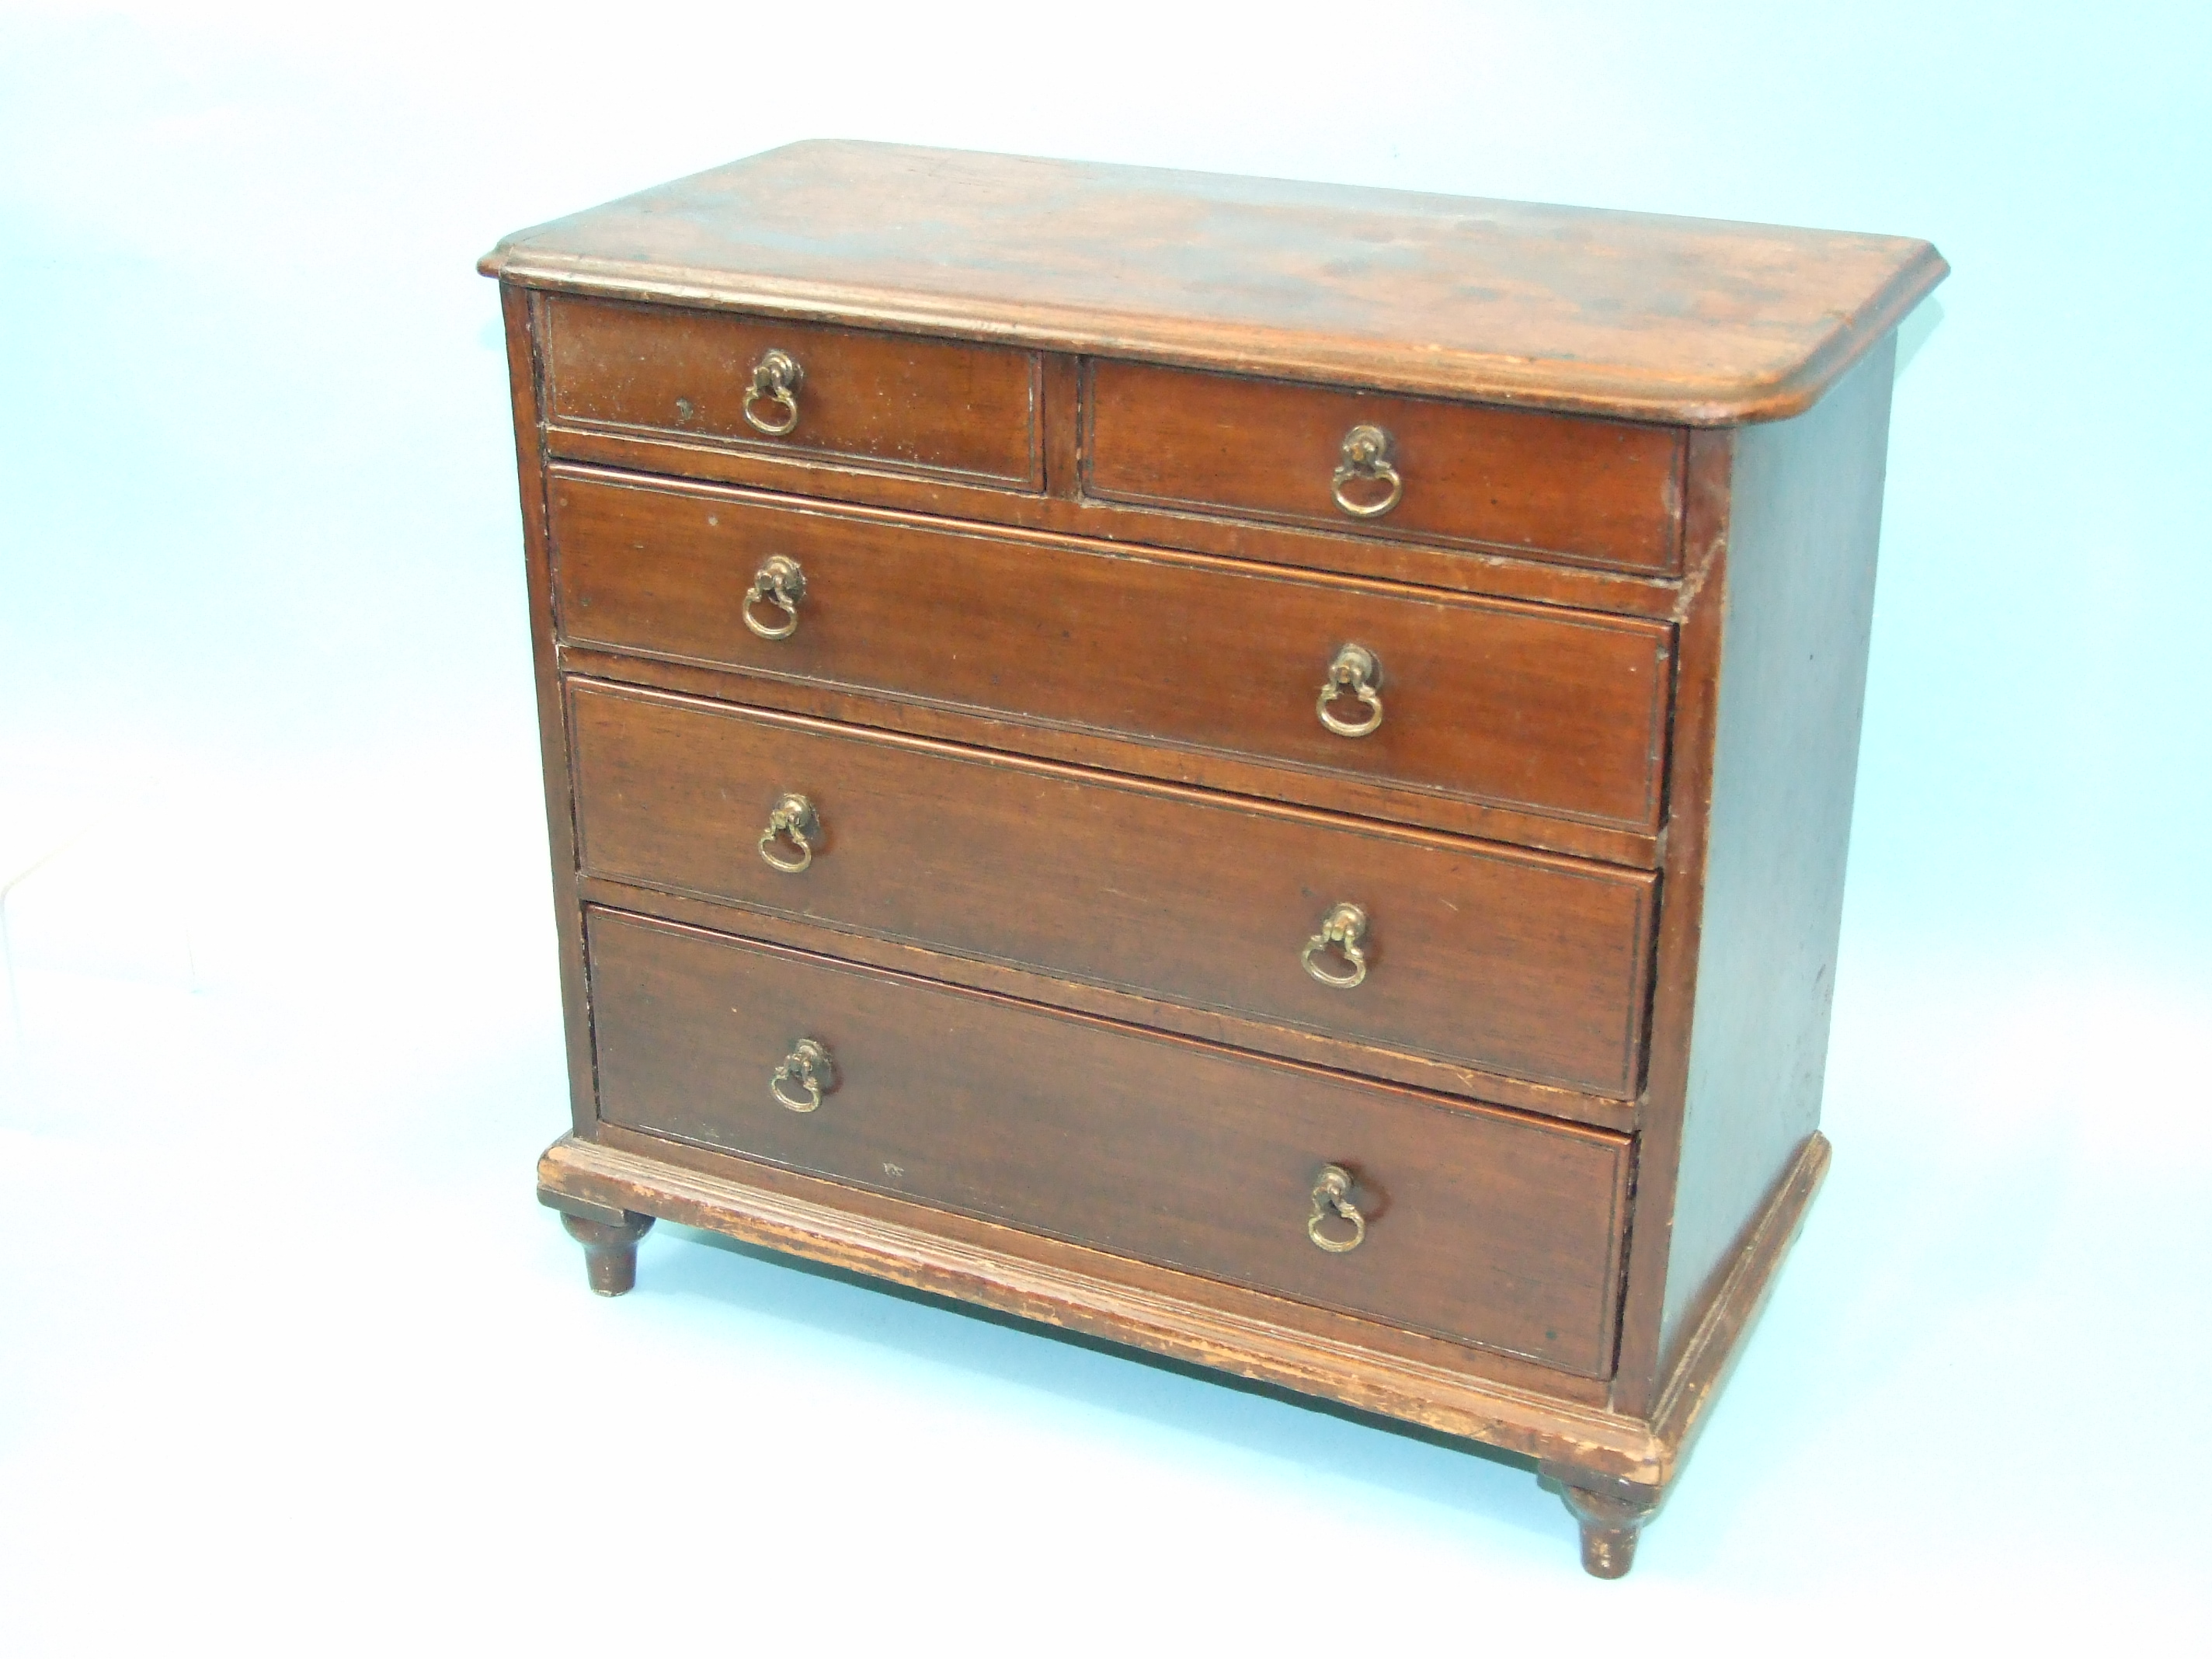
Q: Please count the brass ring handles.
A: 8